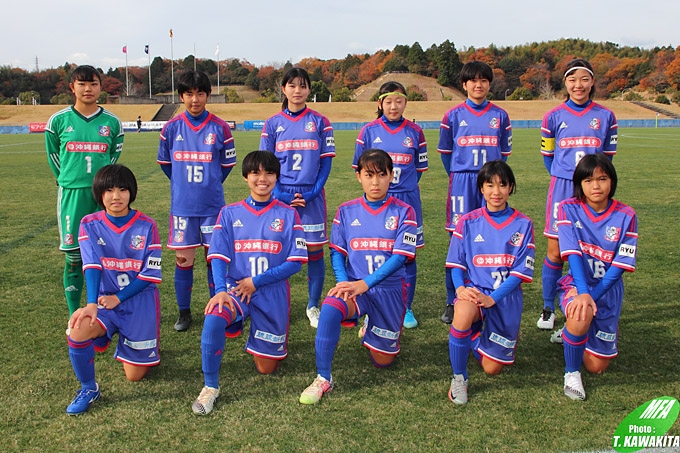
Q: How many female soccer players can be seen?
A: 11